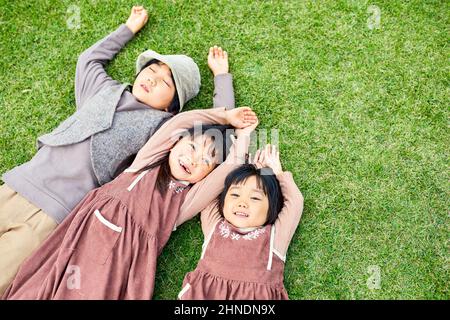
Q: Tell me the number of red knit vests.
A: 0